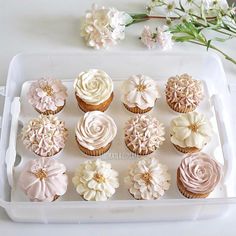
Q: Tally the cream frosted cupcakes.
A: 12